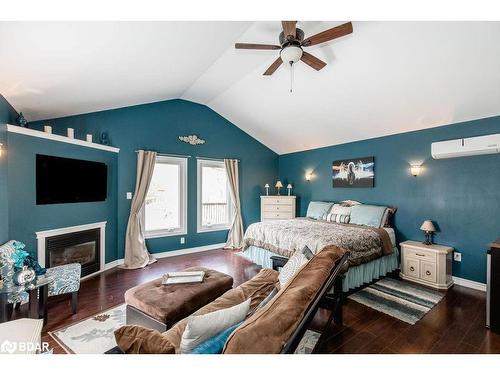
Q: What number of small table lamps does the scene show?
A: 4